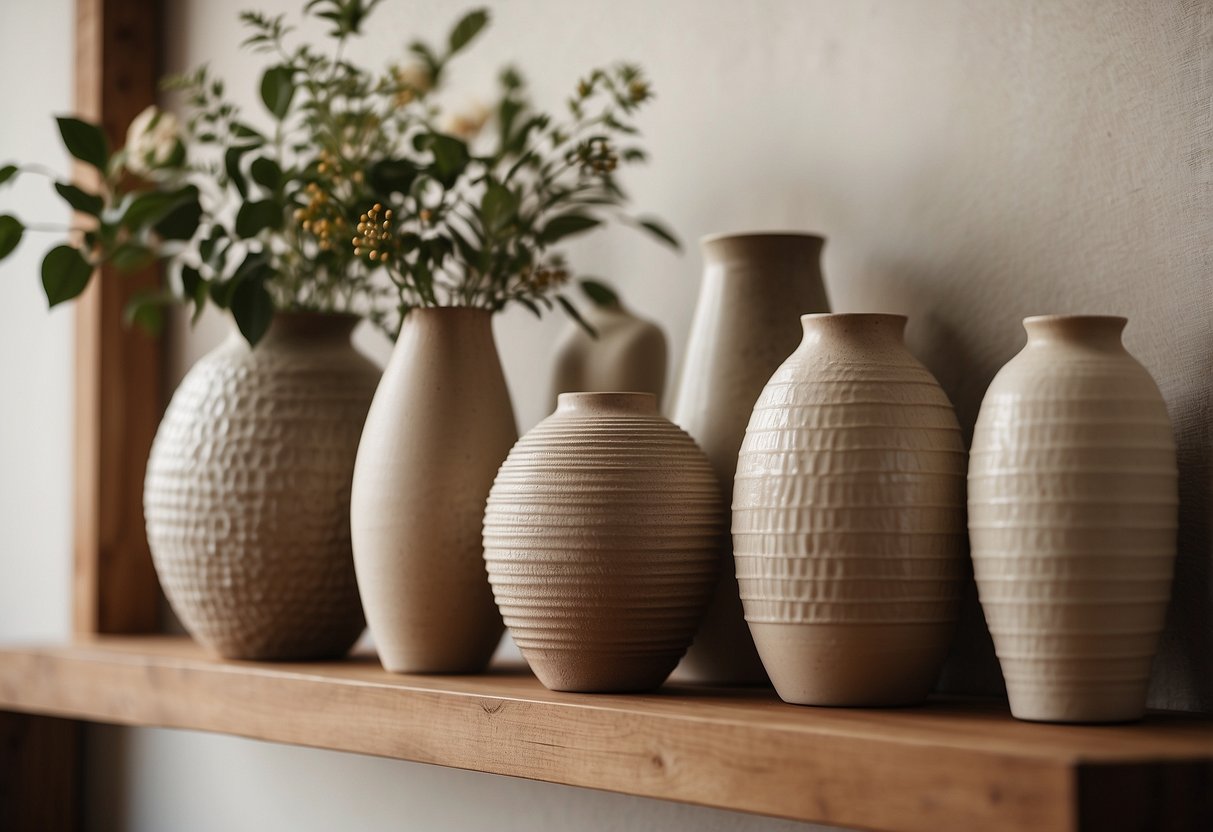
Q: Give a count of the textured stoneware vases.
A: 4